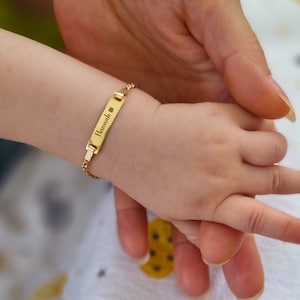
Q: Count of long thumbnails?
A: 1